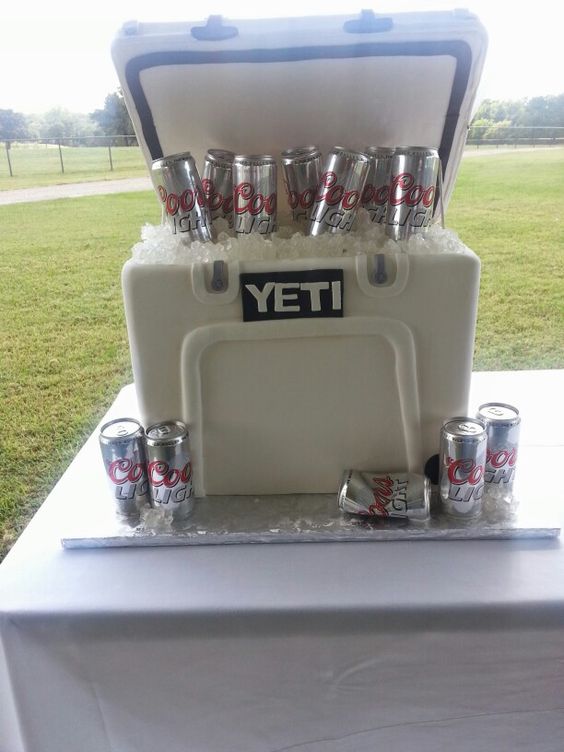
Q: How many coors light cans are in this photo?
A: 12